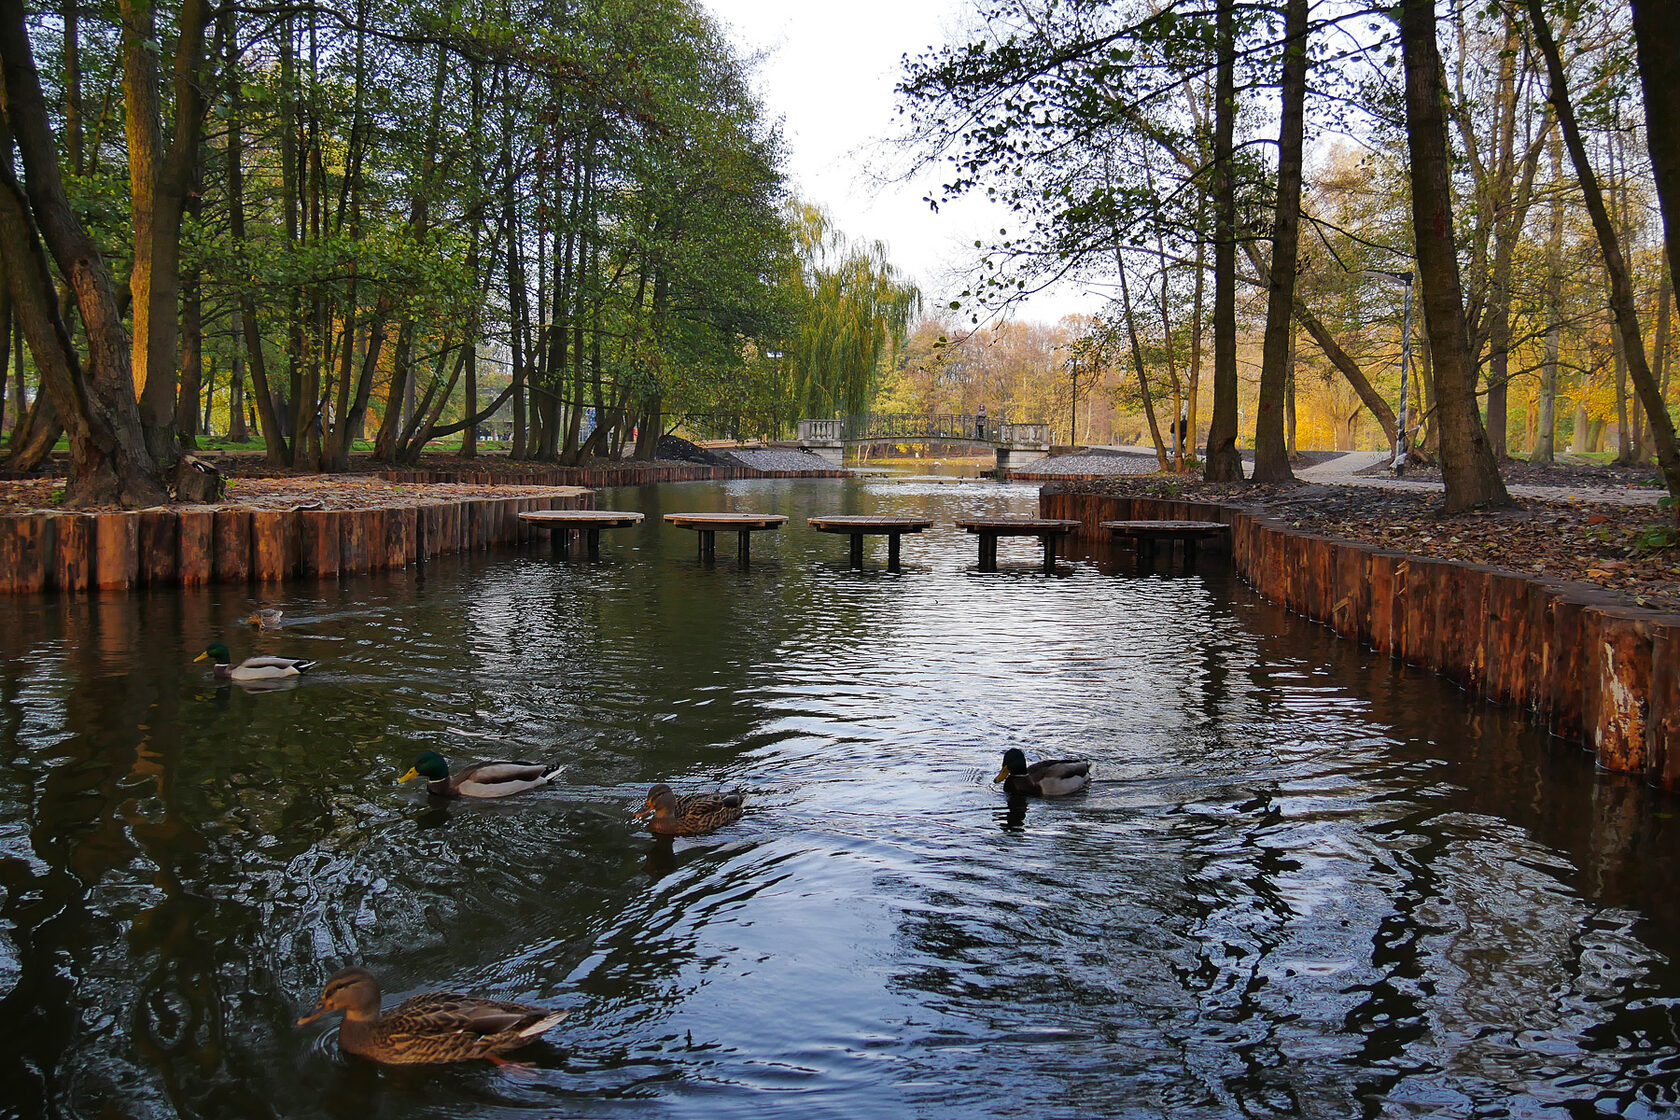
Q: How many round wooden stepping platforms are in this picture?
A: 5